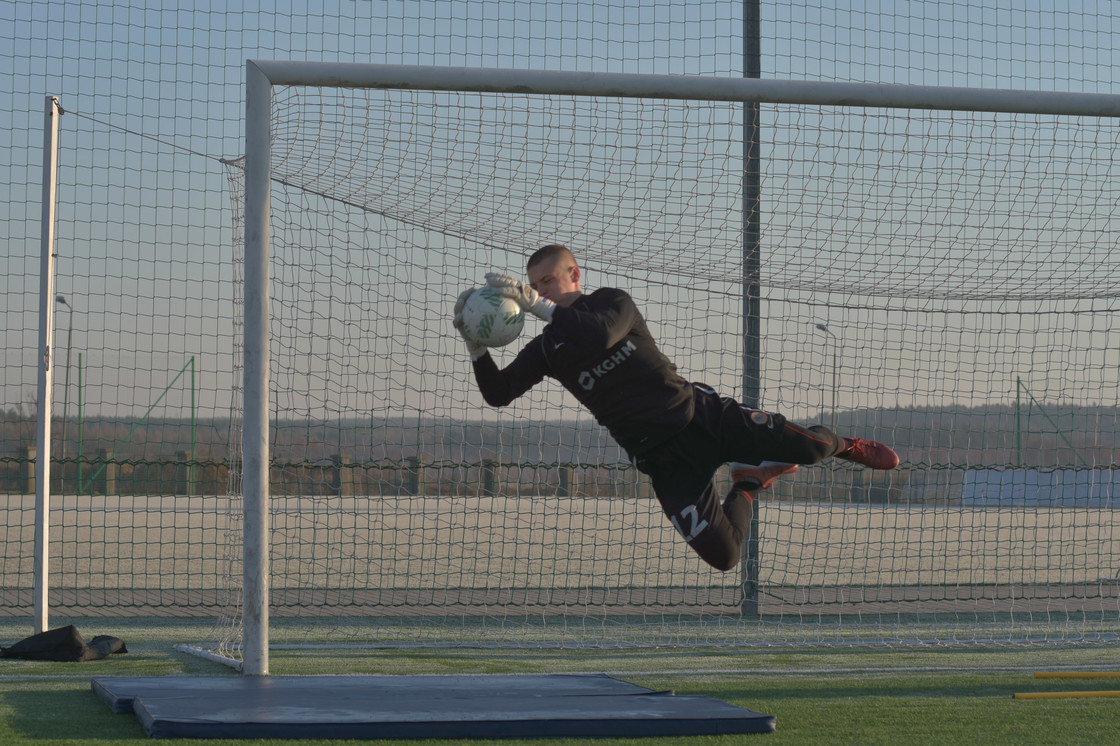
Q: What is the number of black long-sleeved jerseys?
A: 1